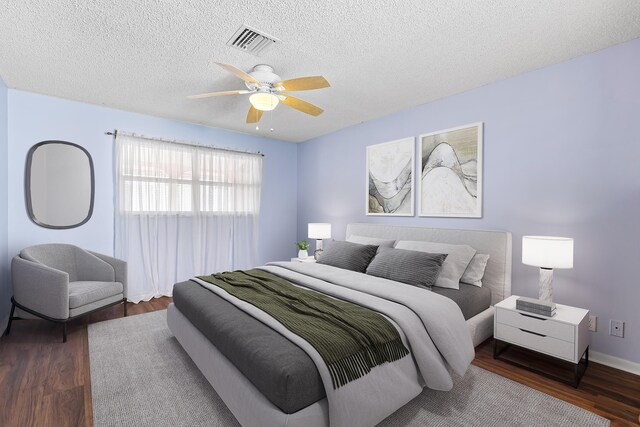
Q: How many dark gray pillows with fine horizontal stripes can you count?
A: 2